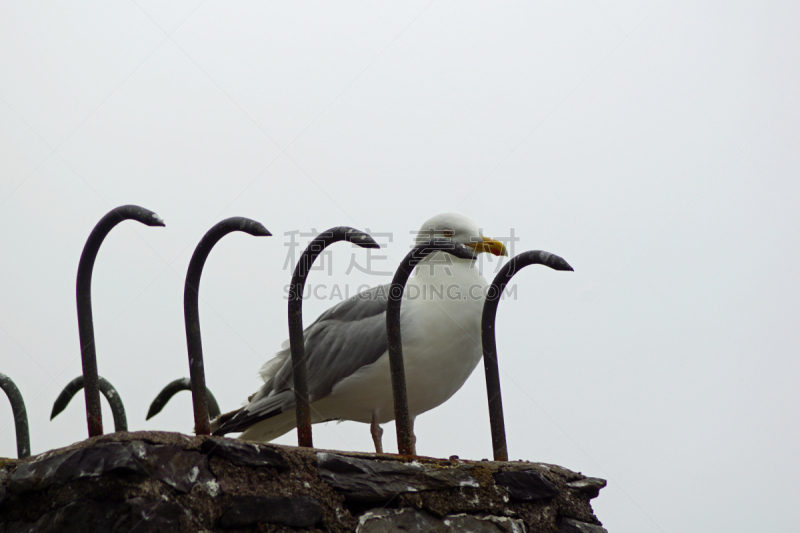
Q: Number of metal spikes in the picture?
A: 8